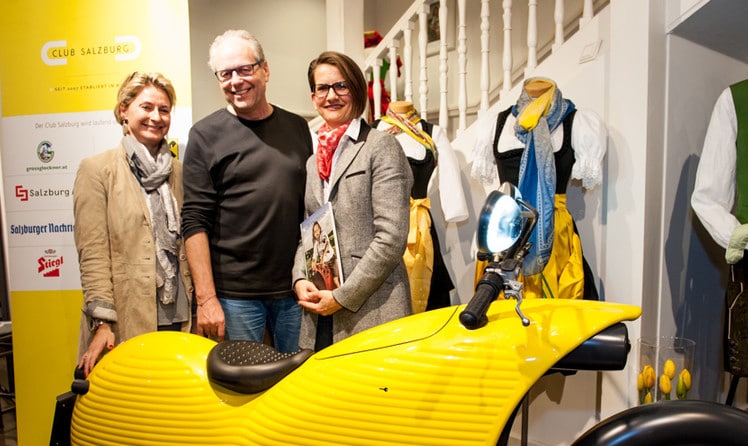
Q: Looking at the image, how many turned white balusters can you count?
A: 11